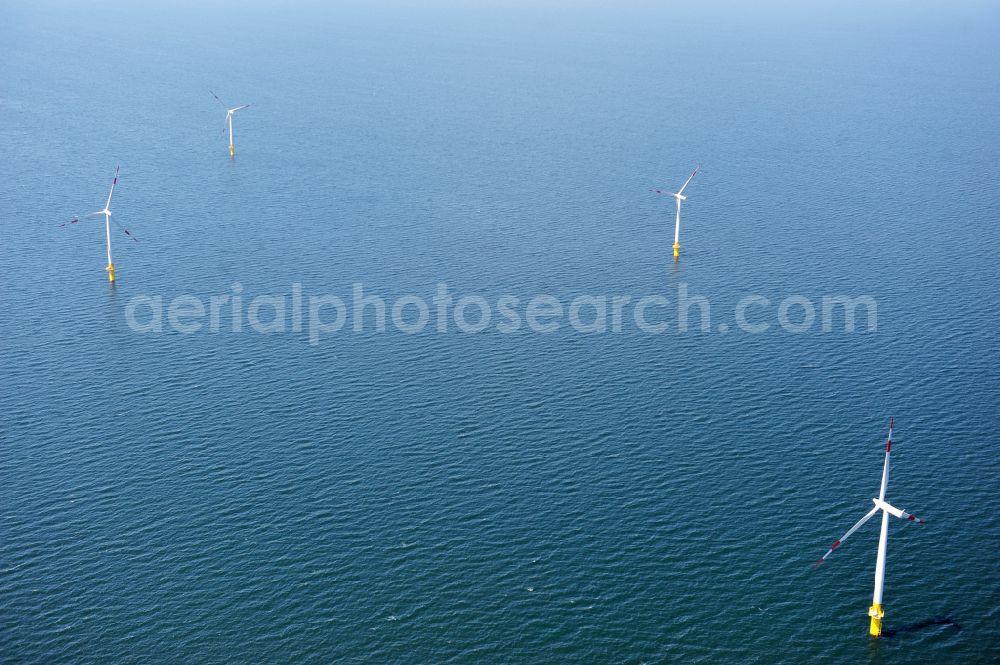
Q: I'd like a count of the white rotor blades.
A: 12